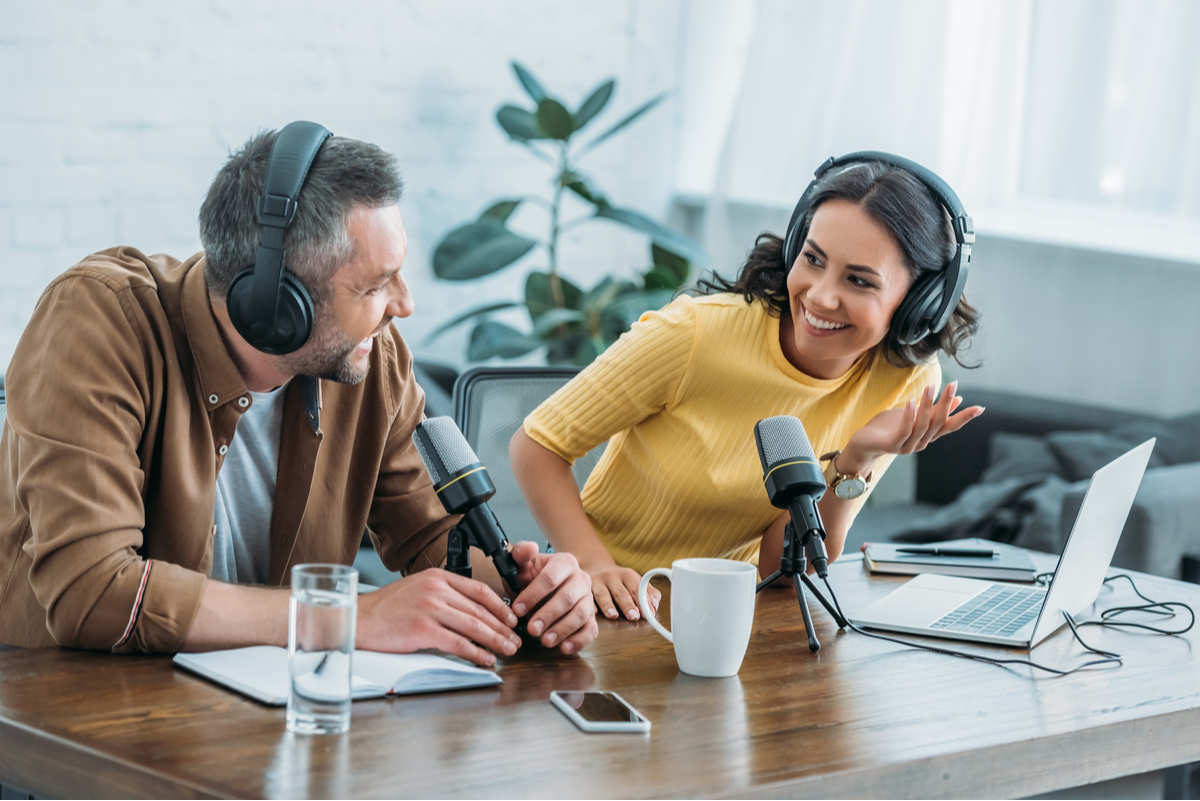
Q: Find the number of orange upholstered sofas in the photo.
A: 0